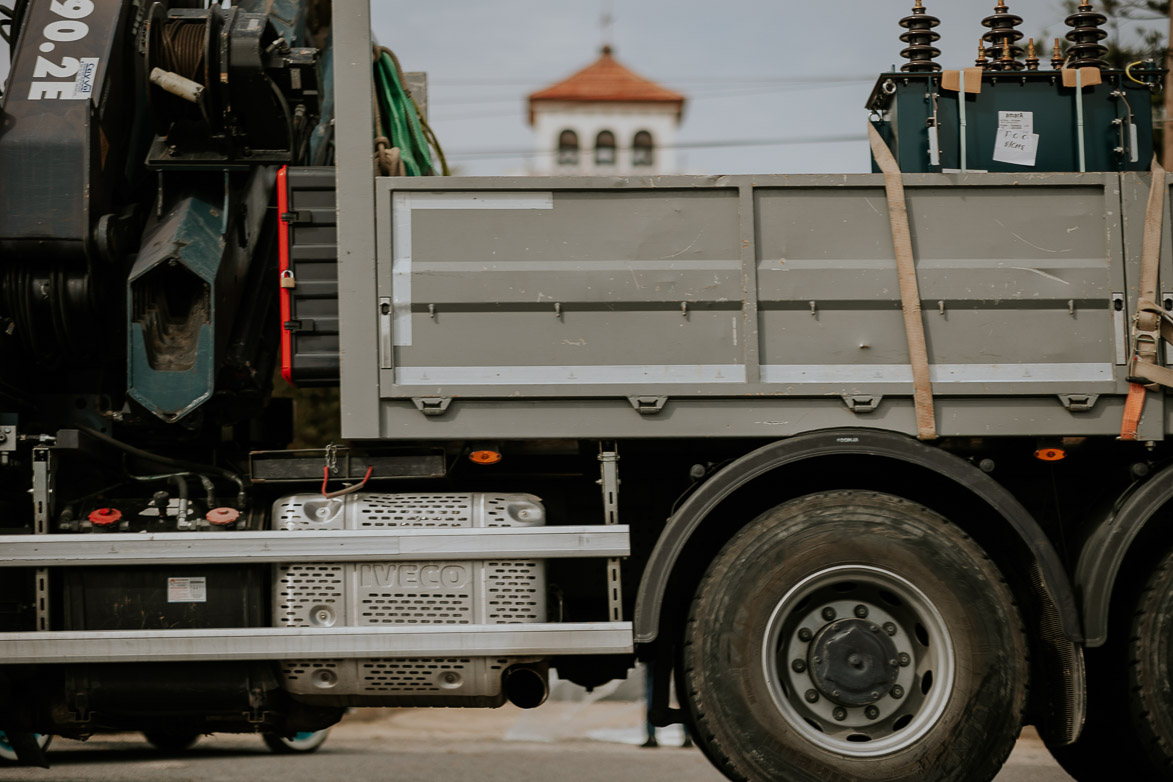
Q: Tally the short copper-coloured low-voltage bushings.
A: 4